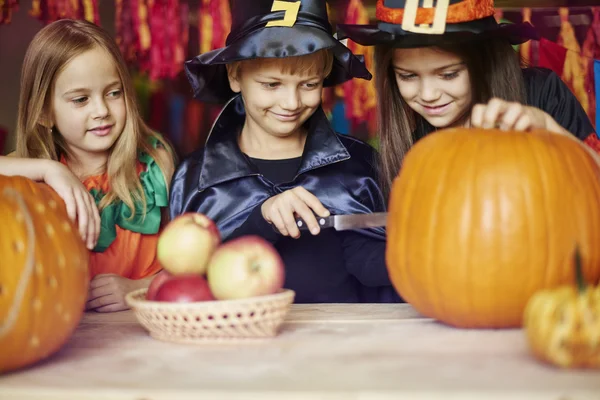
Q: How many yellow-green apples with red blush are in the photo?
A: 2